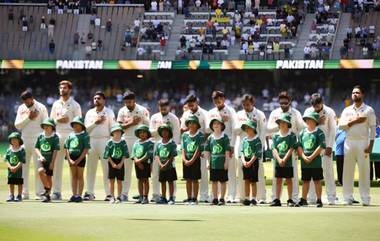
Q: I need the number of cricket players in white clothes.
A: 11